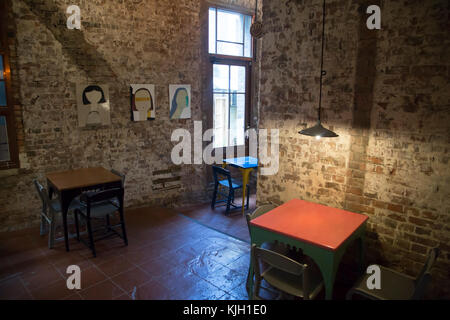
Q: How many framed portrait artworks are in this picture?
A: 3